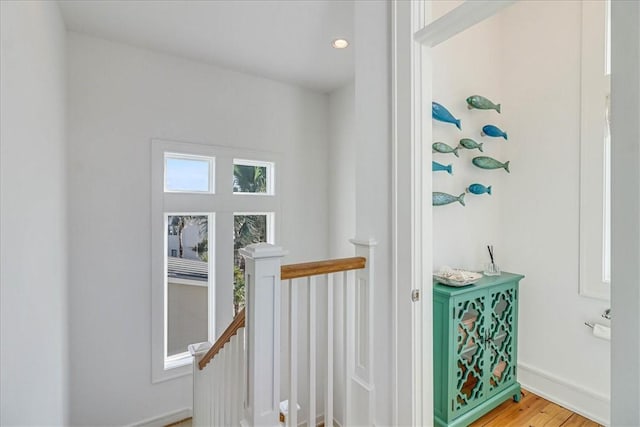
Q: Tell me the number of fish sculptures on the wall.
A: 9